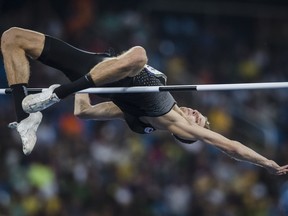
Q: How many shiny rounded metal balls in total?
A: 0